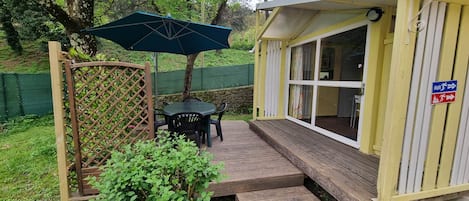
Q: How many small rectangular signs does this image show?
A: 2